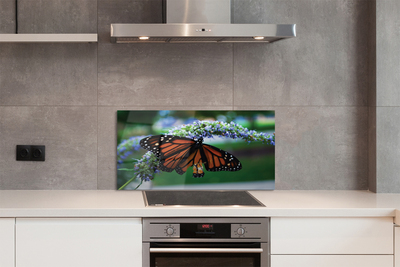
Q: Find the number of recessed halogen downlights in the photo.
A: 2